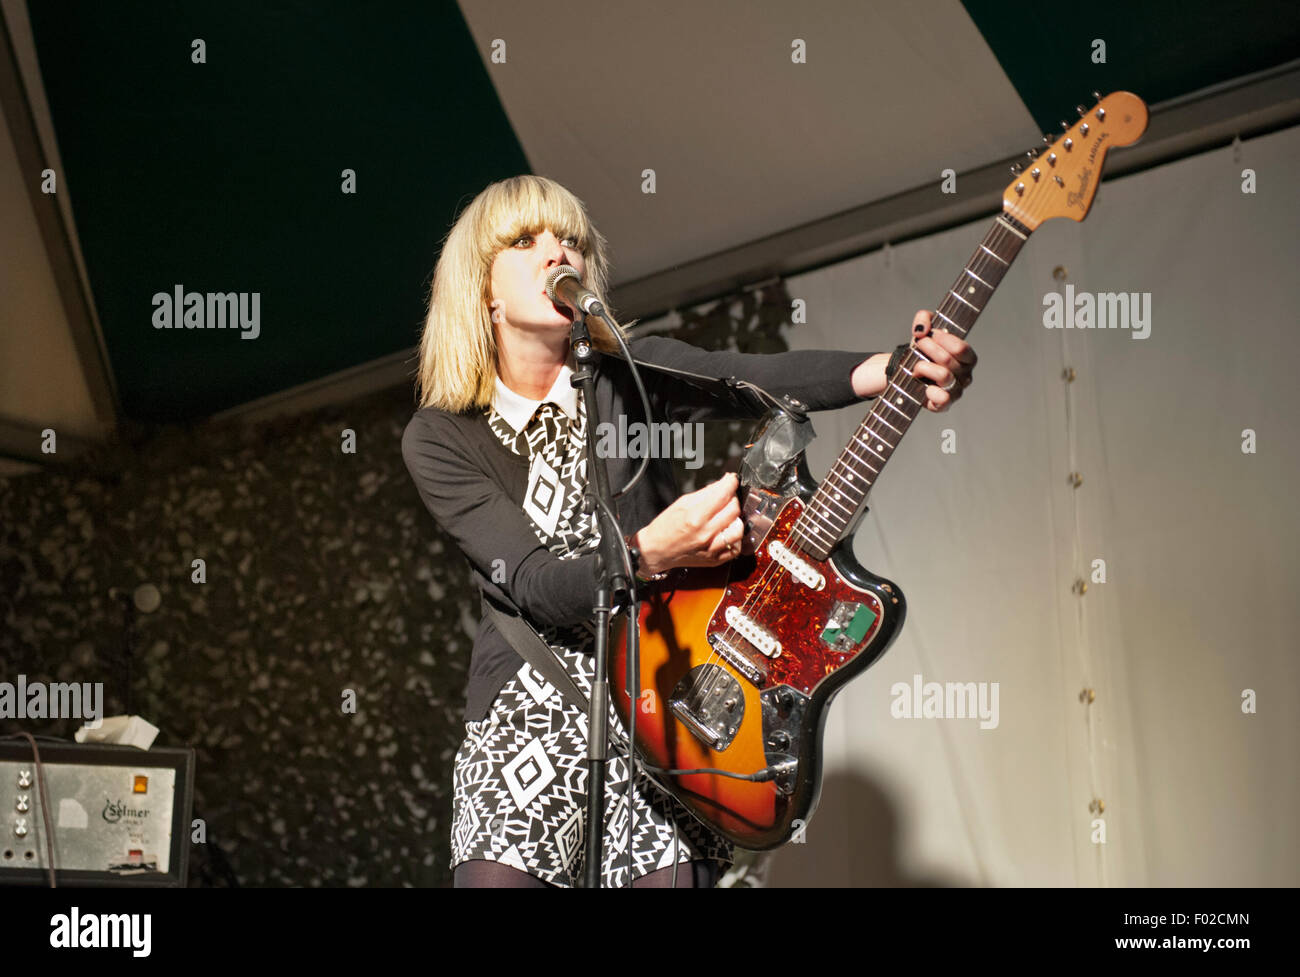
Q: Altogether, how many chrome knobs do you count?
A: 3